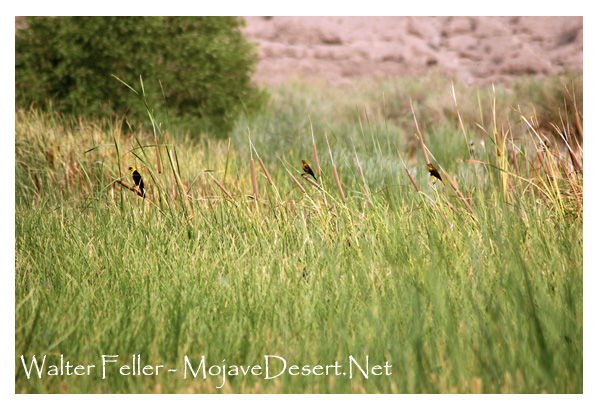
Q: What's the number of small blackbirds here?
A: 3